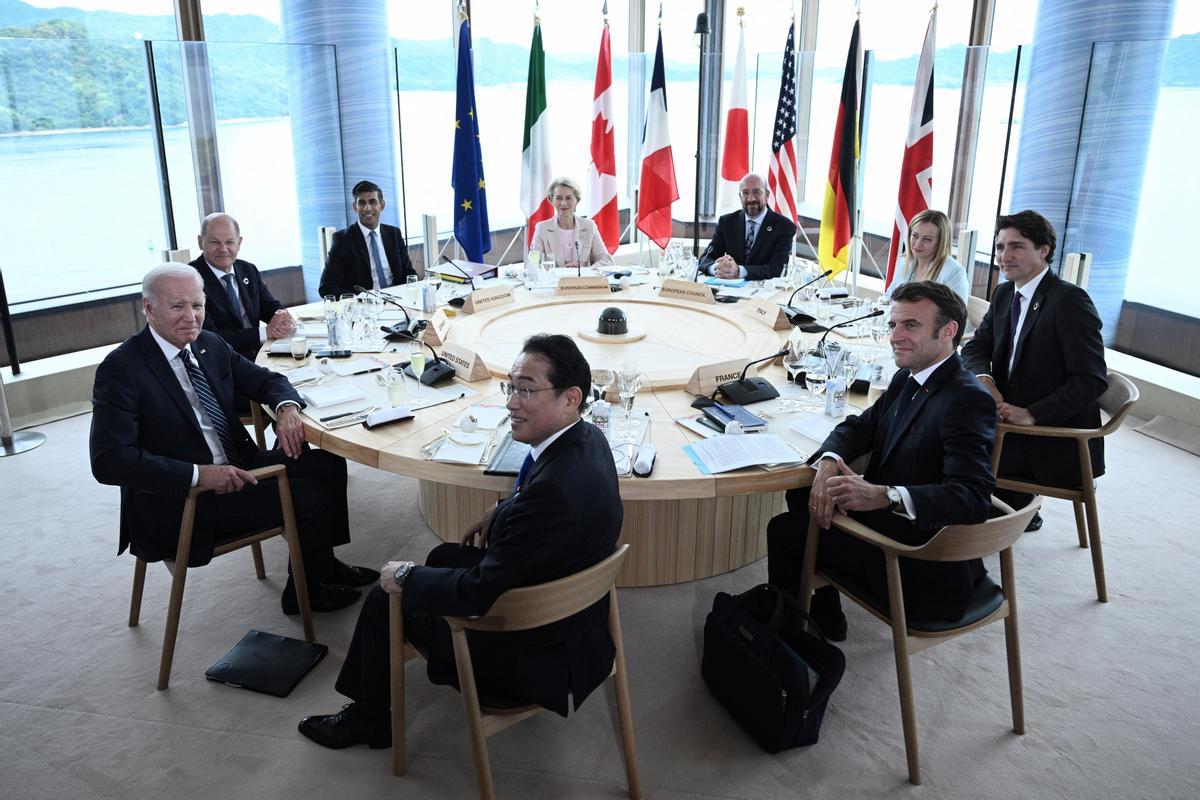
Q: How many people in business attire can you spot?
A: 9